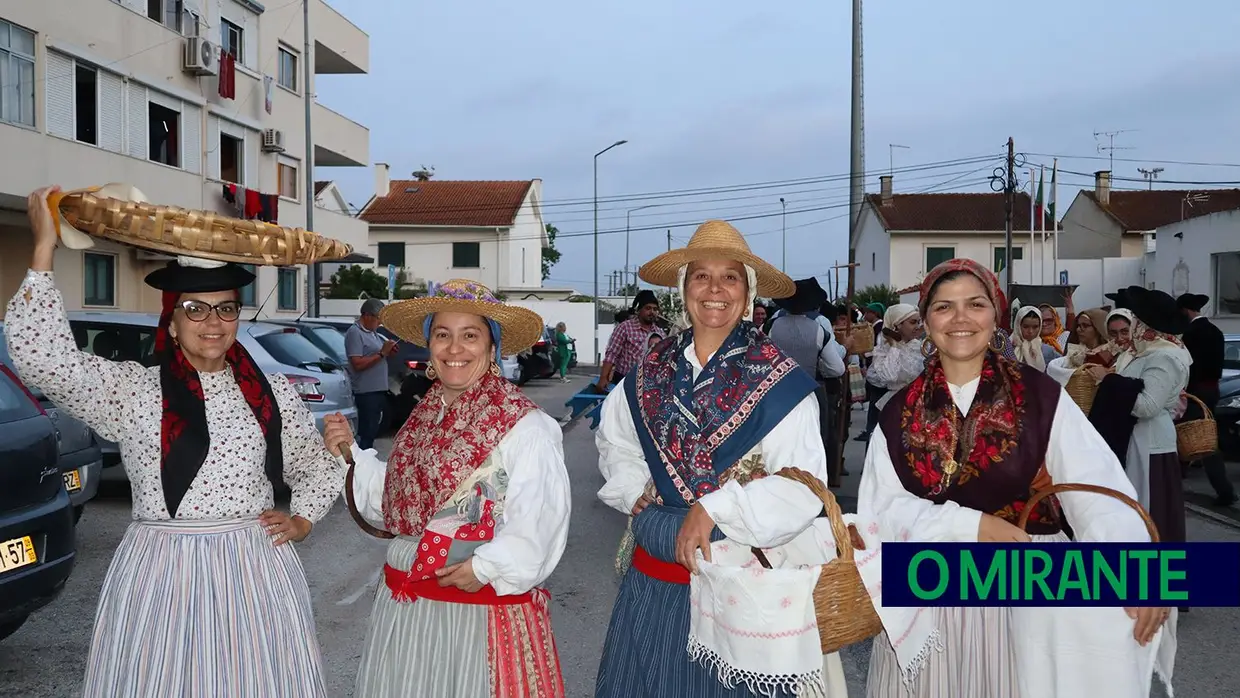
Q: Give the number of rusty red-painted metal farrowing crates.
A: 0